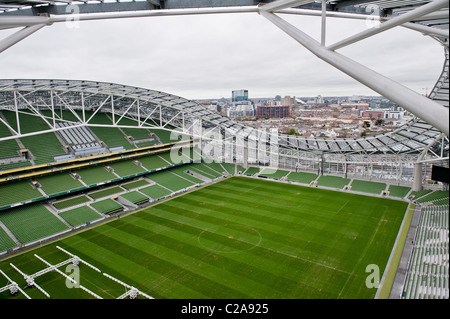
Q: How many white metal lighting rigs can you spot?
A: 3